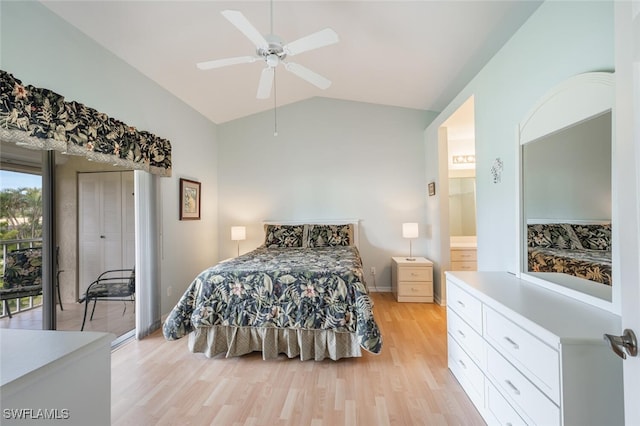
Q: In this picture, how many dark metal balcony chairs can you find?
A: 2